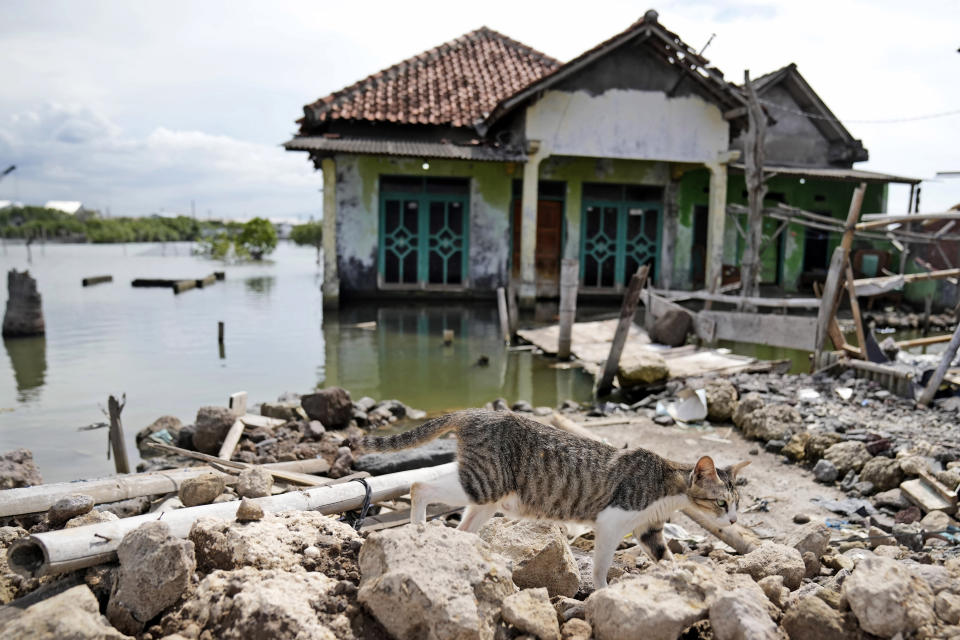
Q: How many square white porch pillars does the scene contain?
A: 3